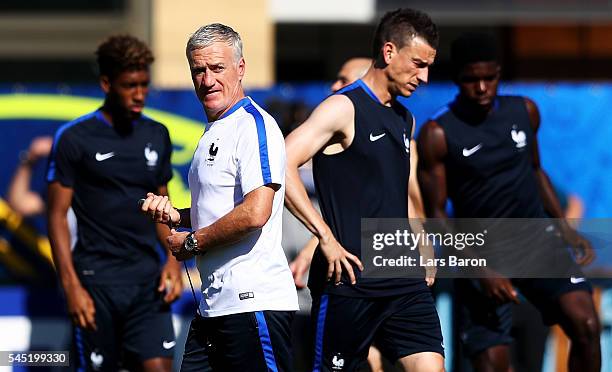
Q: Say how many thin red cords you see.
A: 0